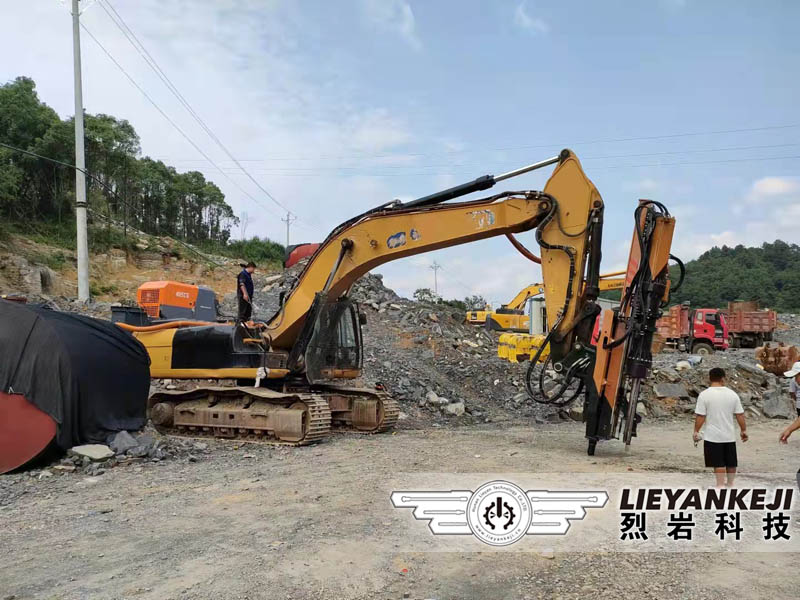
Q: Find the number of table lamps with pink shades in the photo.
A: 0